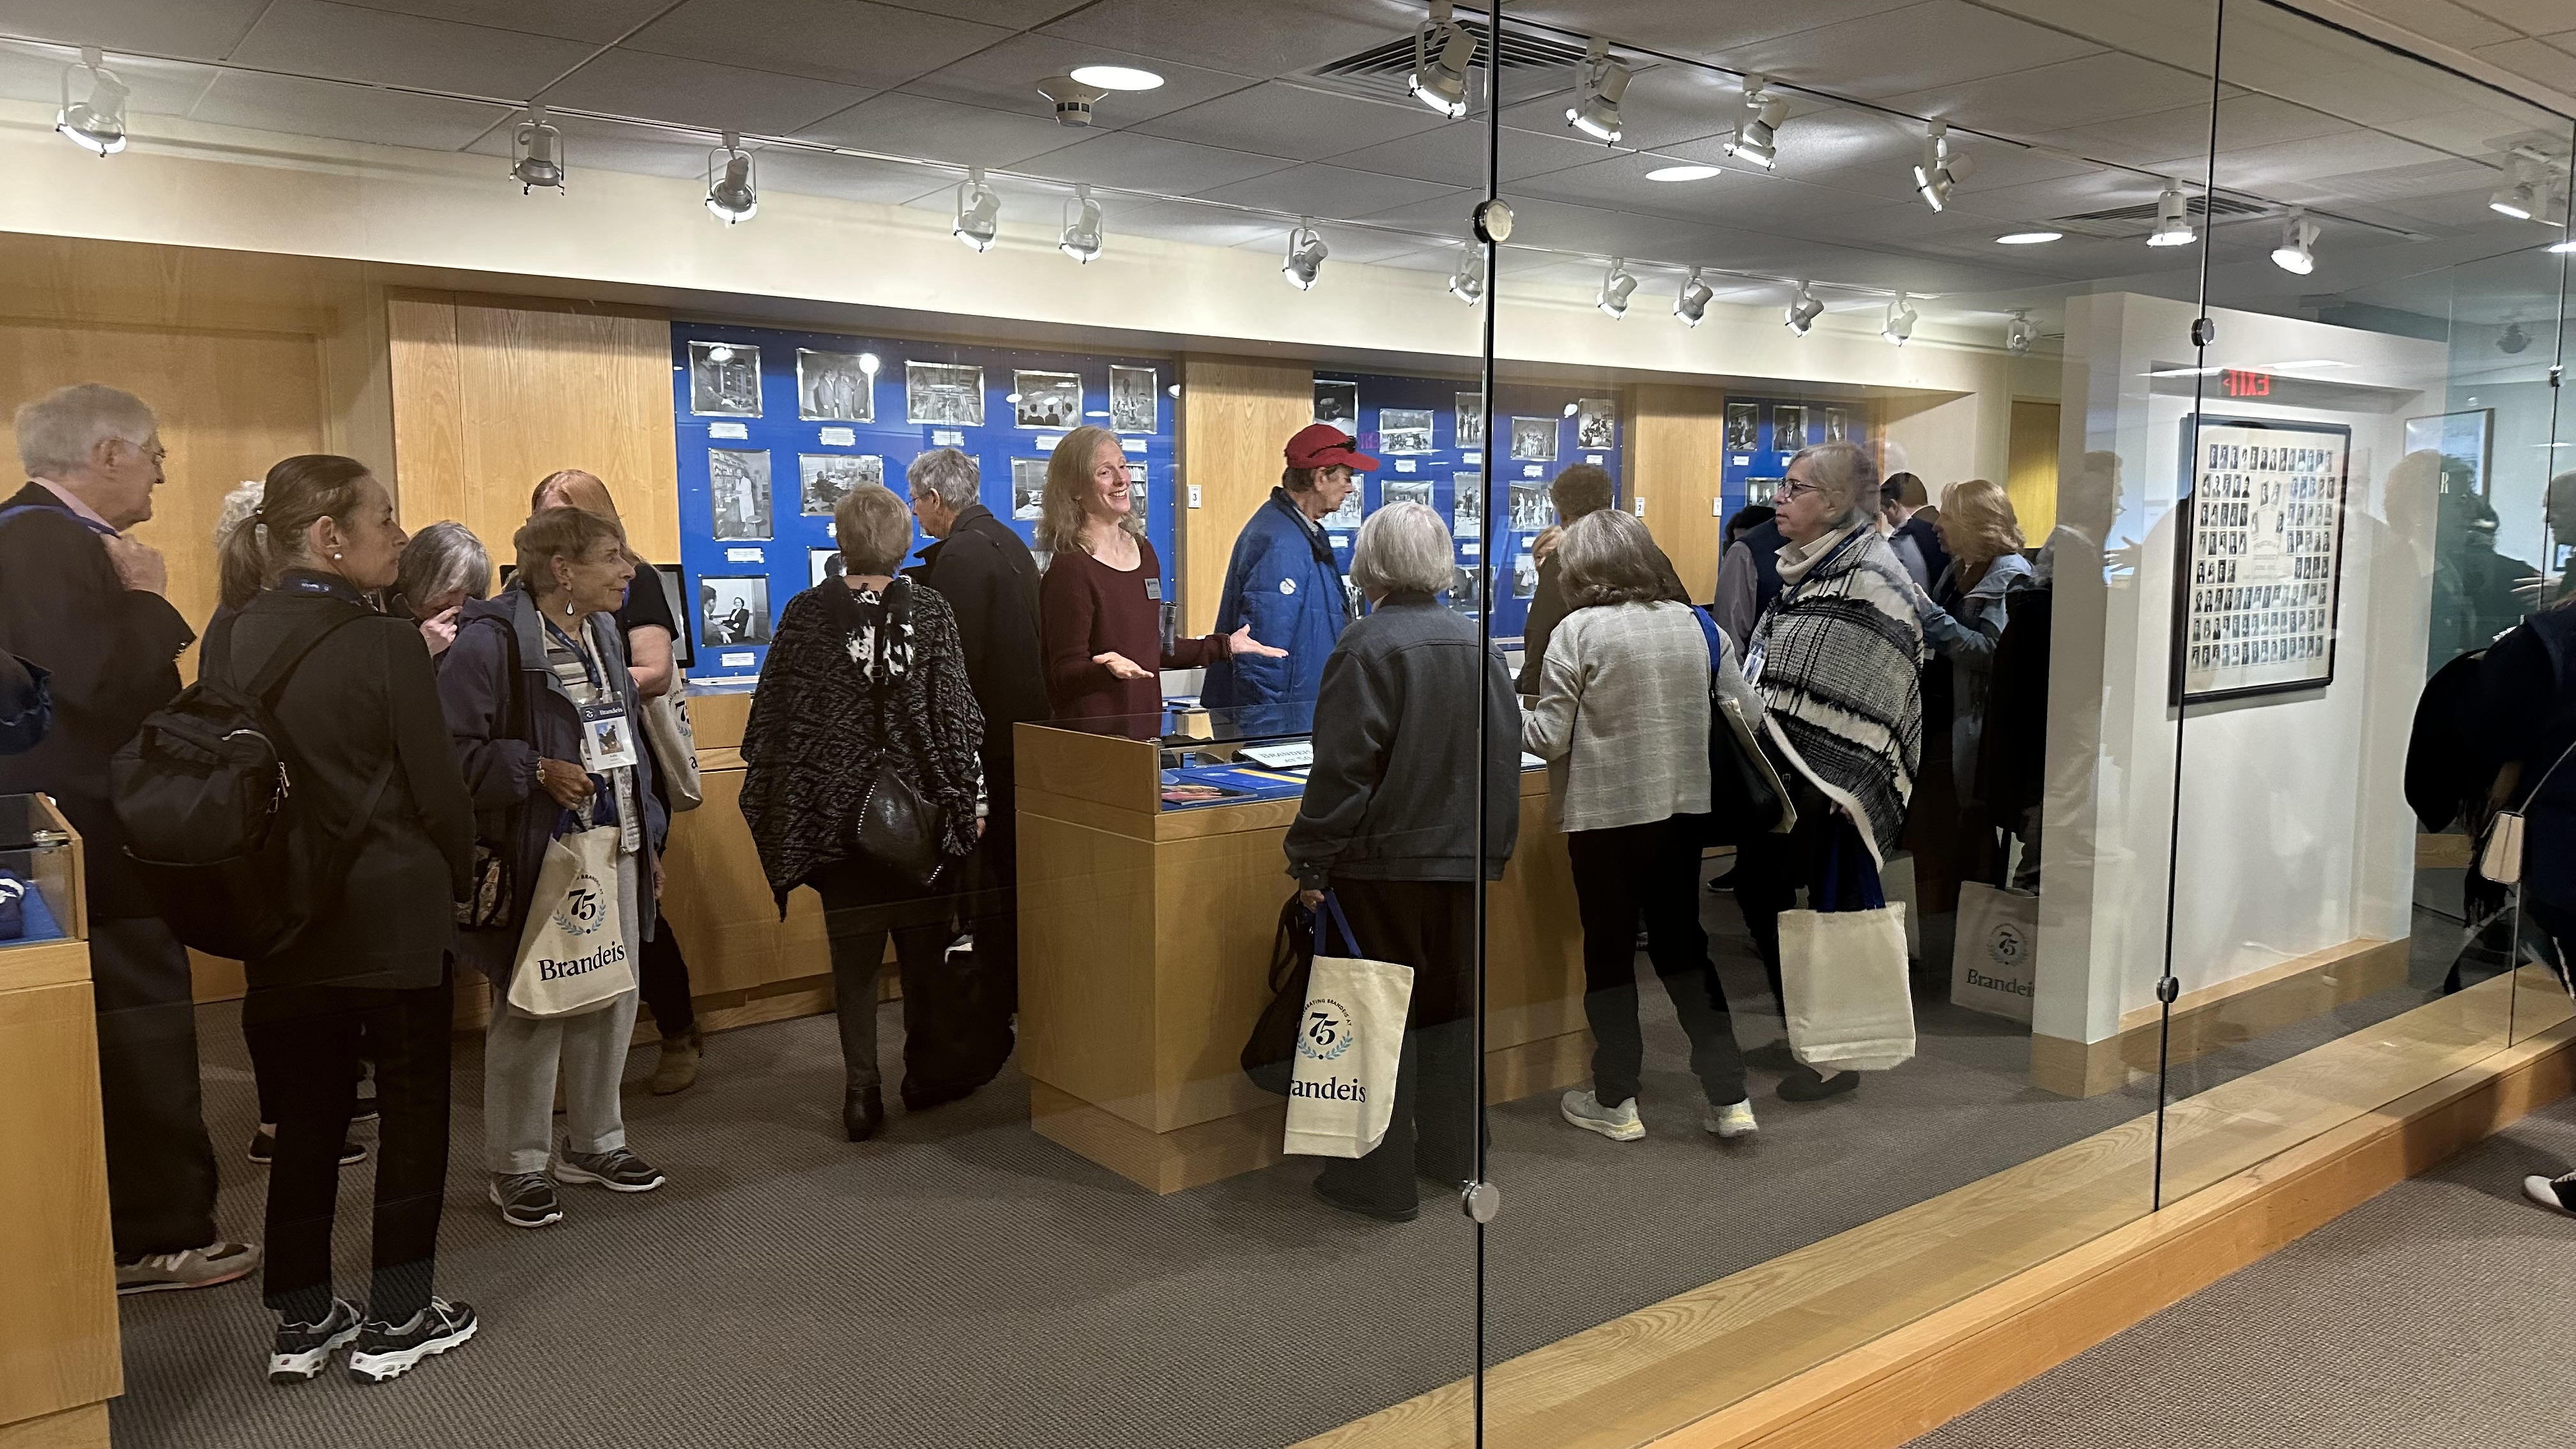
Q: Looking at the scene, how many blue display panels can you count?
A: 3